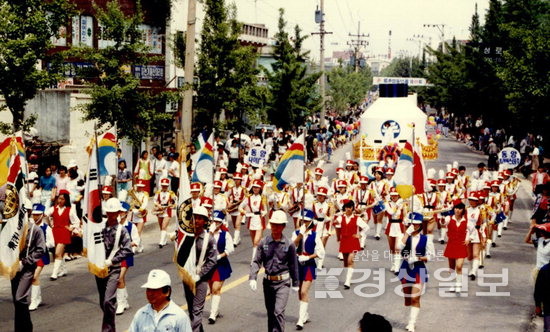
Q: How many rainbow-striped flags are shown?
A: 5